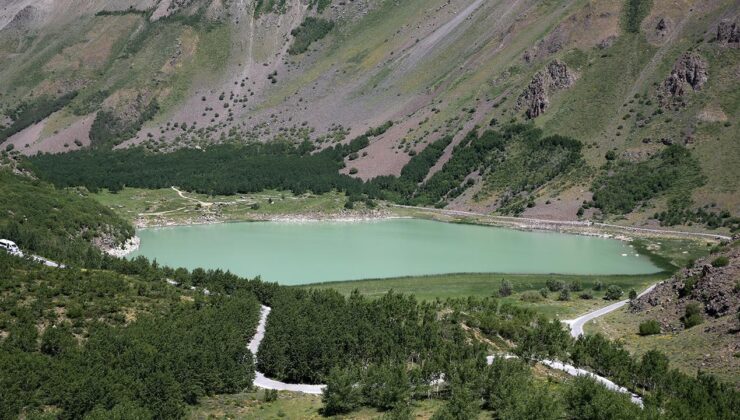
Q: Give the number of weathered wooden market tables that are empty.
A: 0